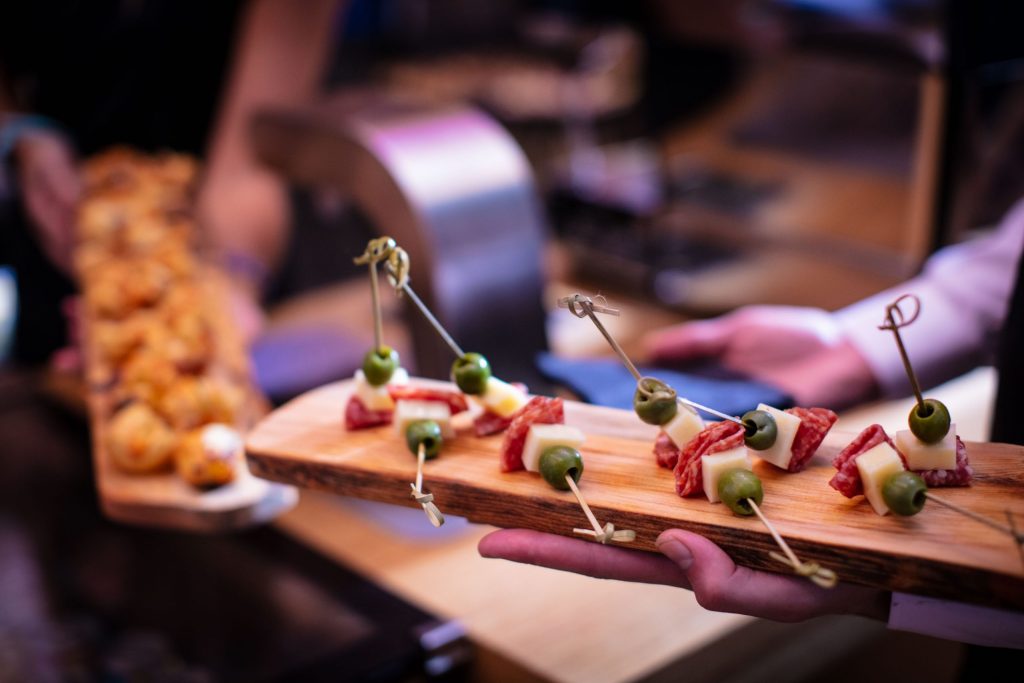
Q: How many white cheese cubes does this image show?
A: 9